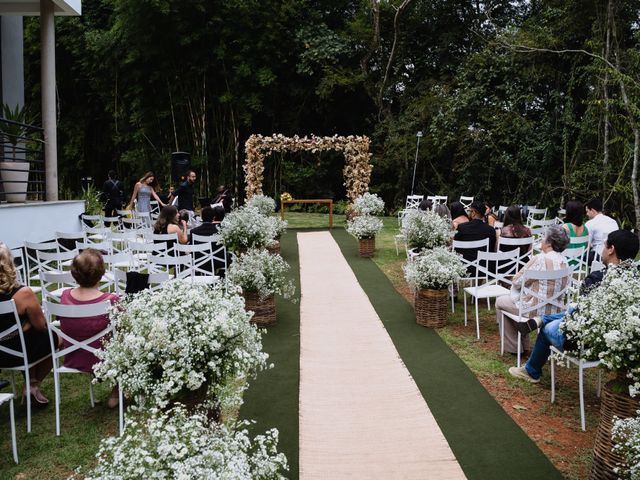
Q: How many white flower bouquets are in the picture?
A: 12